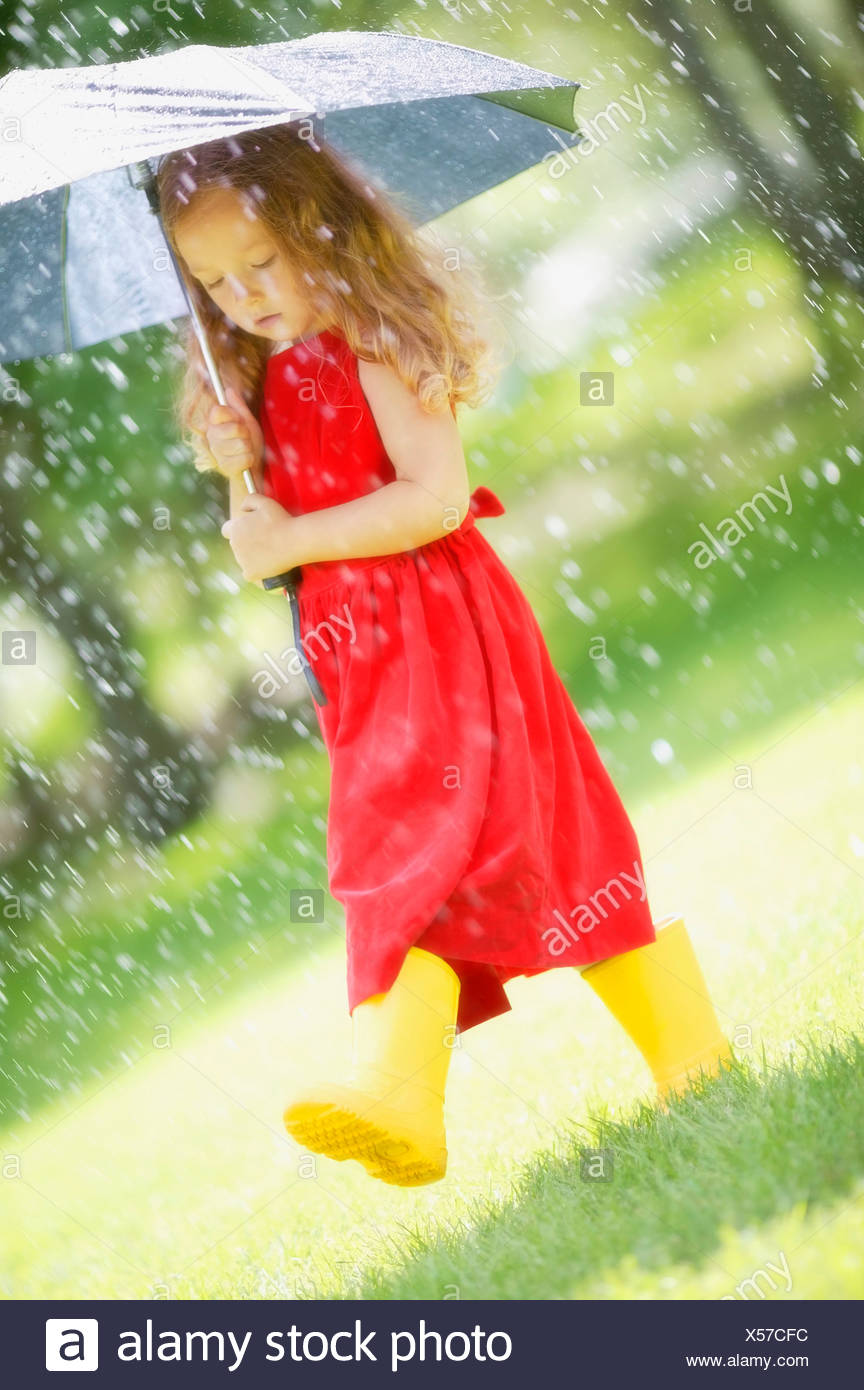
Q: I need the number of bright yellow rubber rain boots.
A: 2